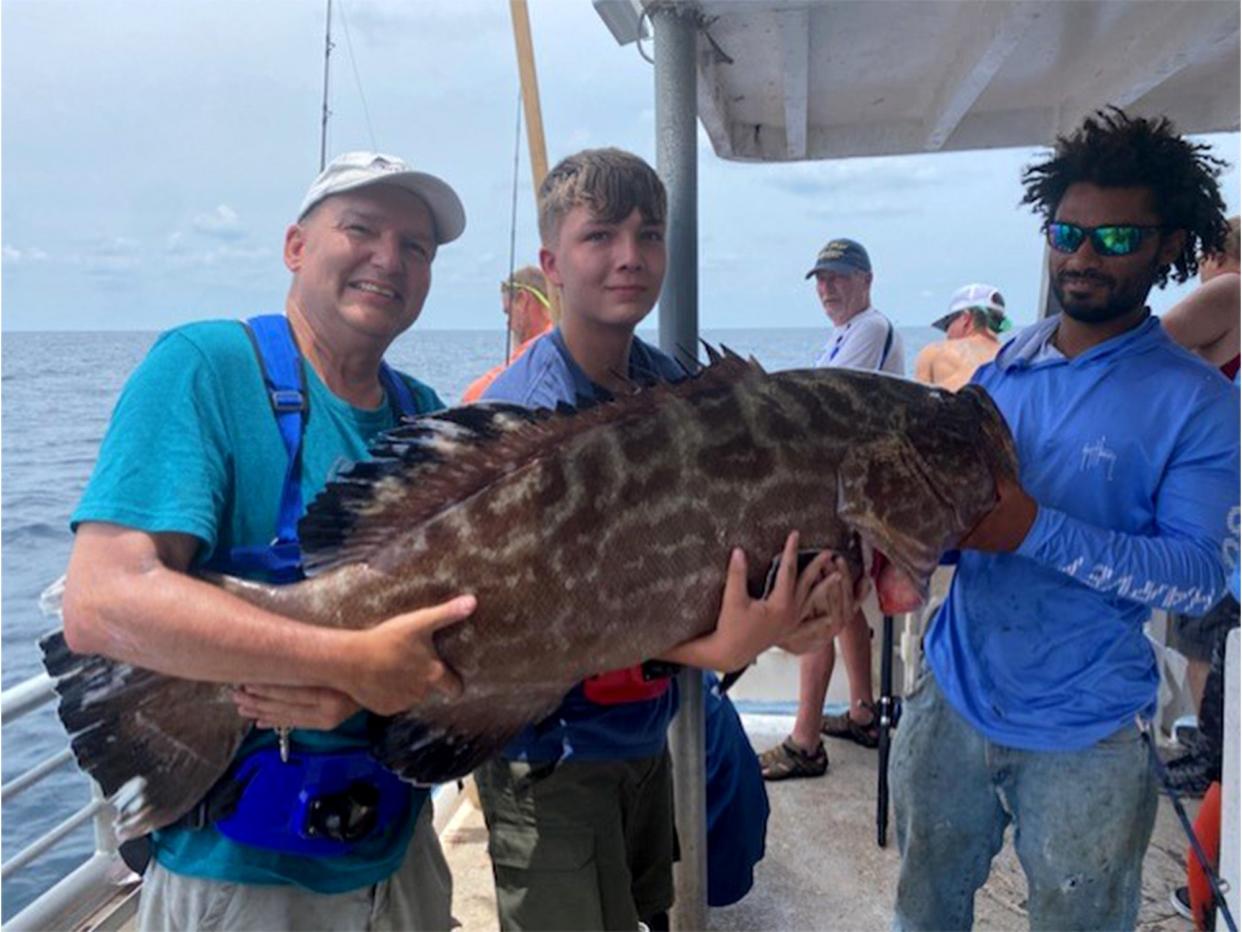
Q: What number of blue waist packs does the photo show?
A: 1